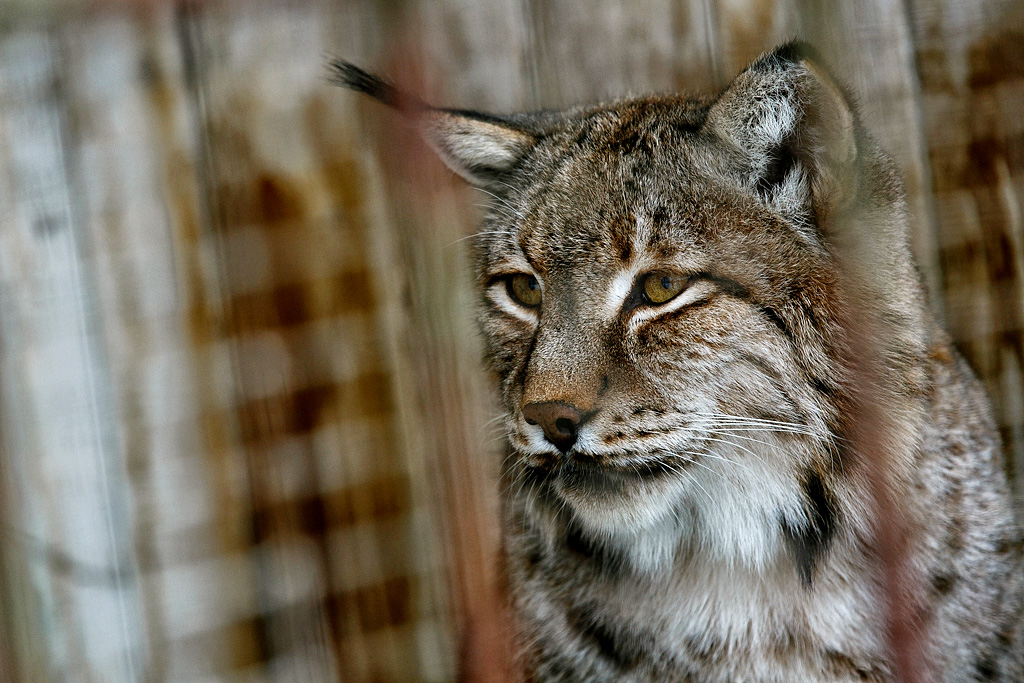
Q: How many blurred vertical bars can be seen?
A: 2